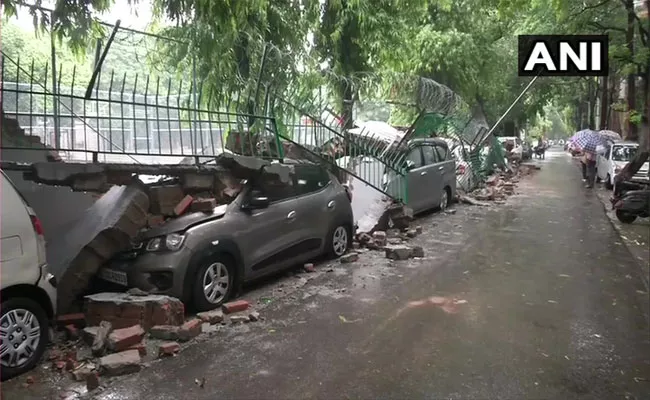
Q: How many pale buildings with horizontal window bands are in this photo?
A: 0